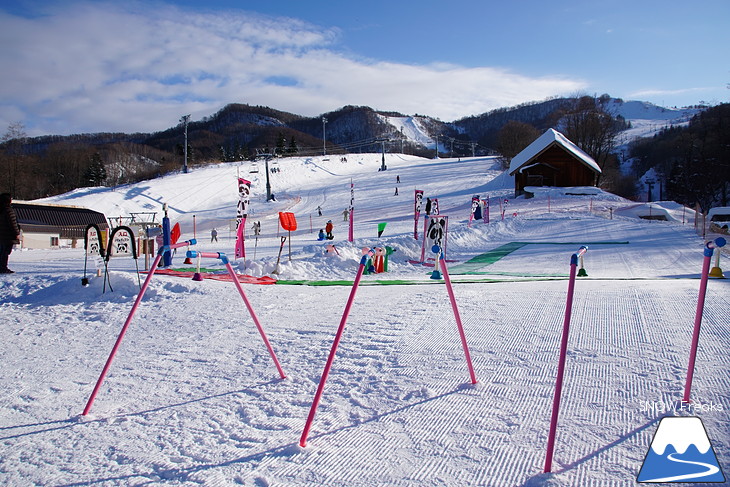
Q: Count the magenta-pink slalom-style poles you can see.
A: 6